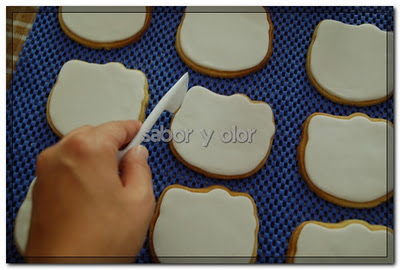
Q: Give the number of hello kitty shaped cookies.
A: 9